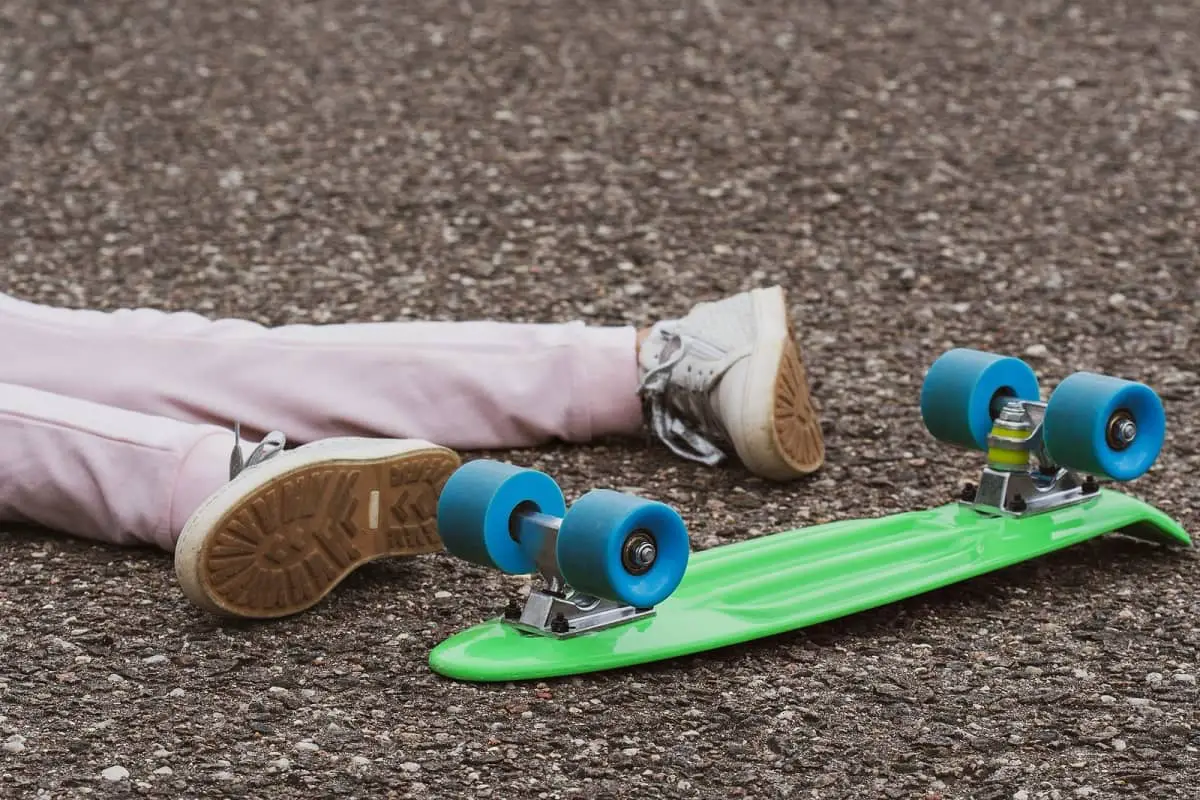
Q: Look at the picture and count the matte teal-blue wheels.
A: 4